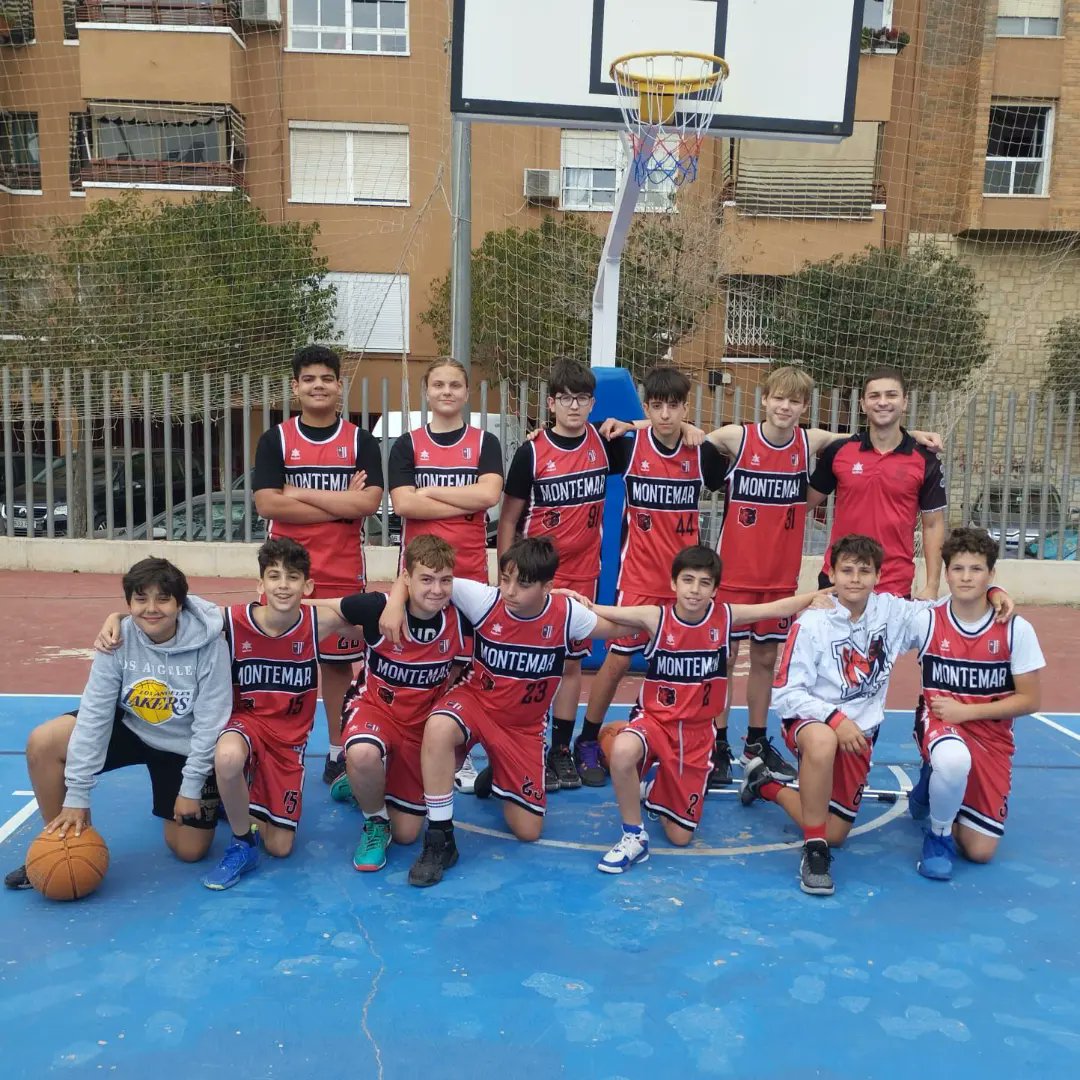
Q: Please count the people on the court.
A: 13